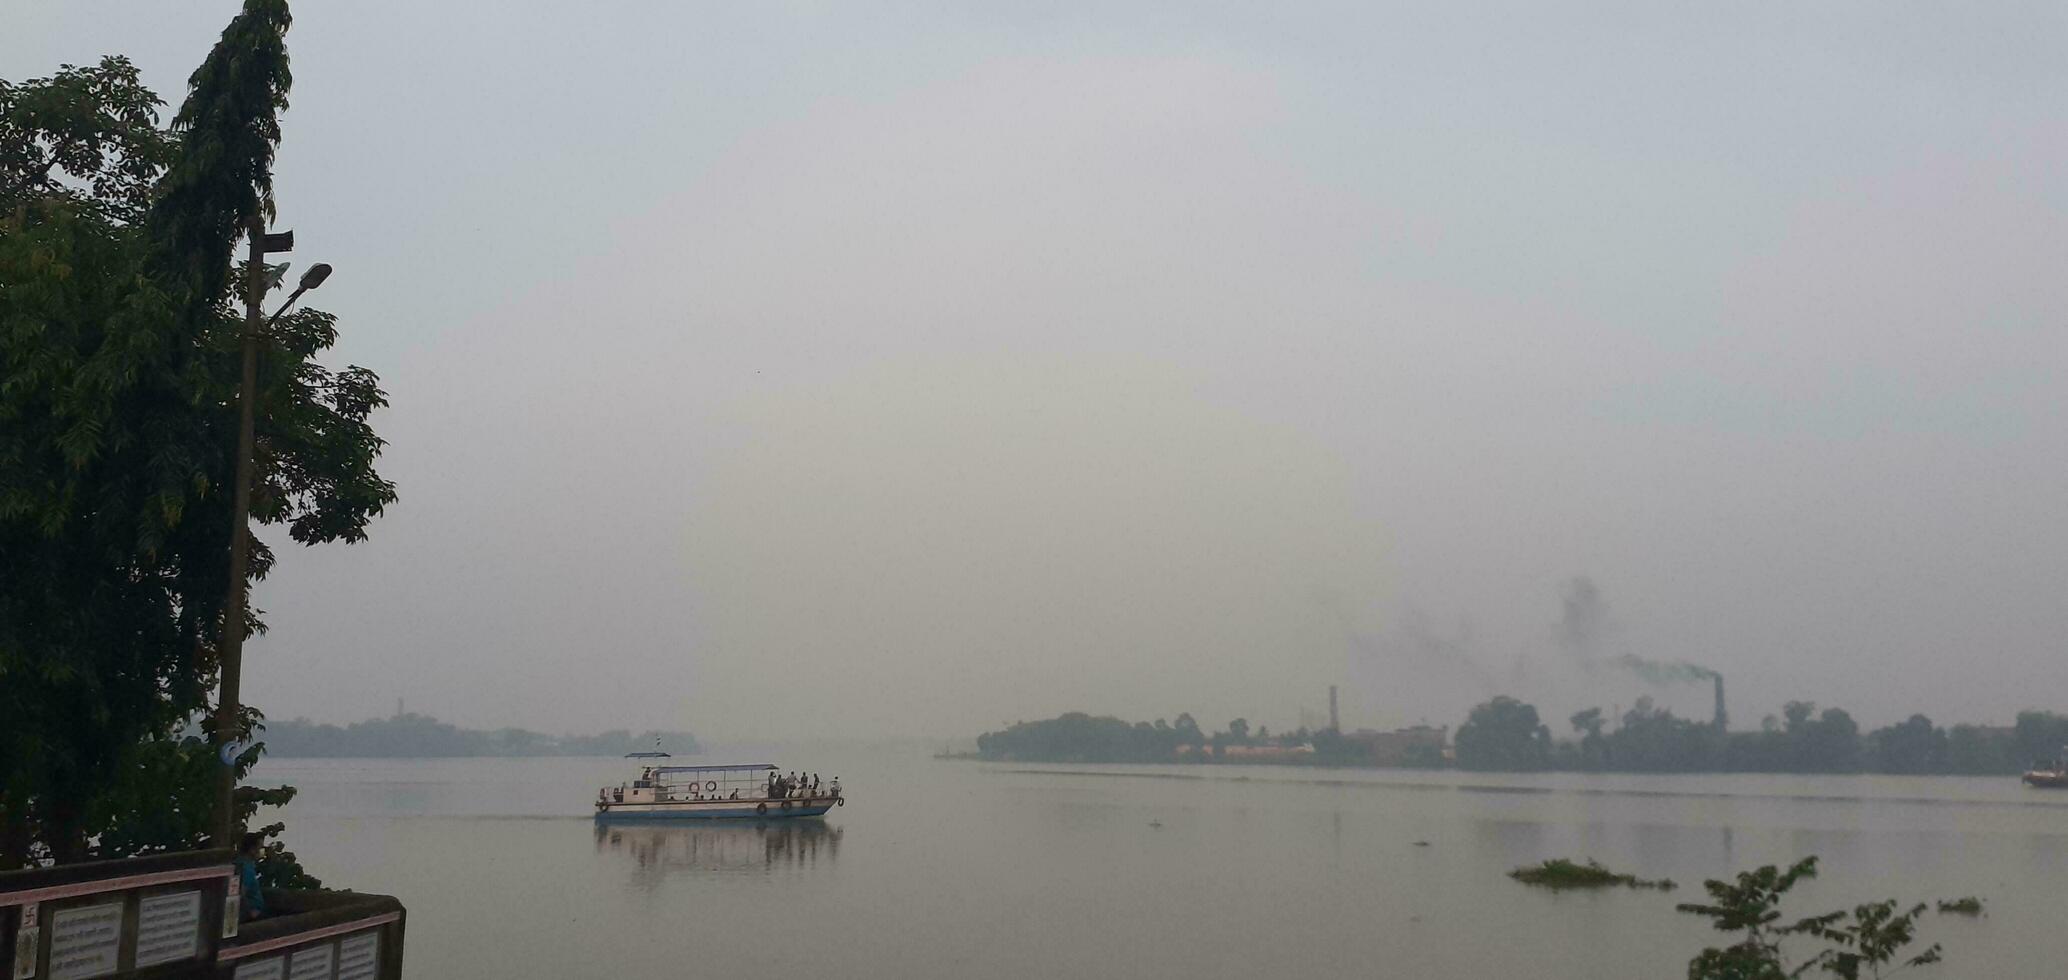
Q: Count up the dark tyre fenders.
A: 5